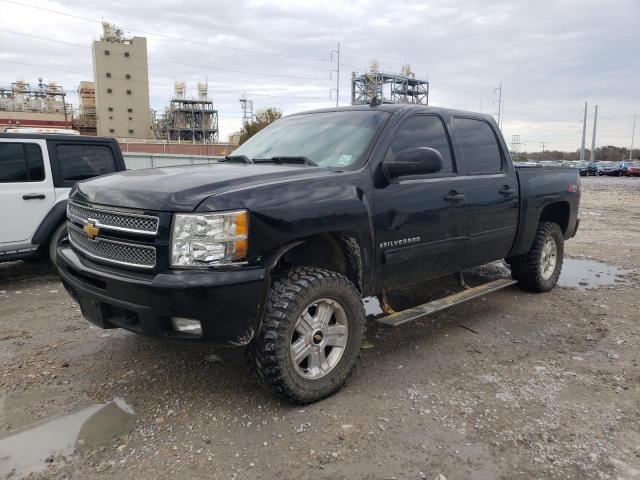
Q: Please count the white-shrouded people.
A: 0